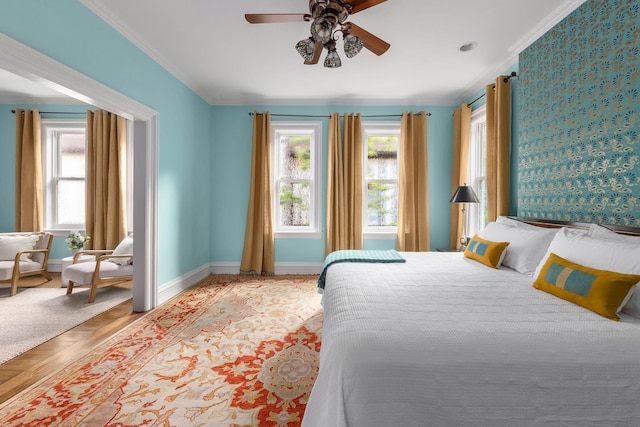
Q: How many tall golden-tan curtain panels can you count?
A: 8